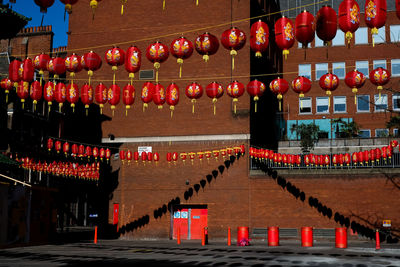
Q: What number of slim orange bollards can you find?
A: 5